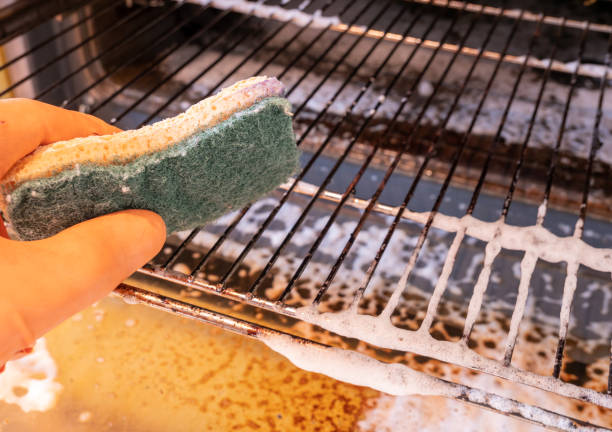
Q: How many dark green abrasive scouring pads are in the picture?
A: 1